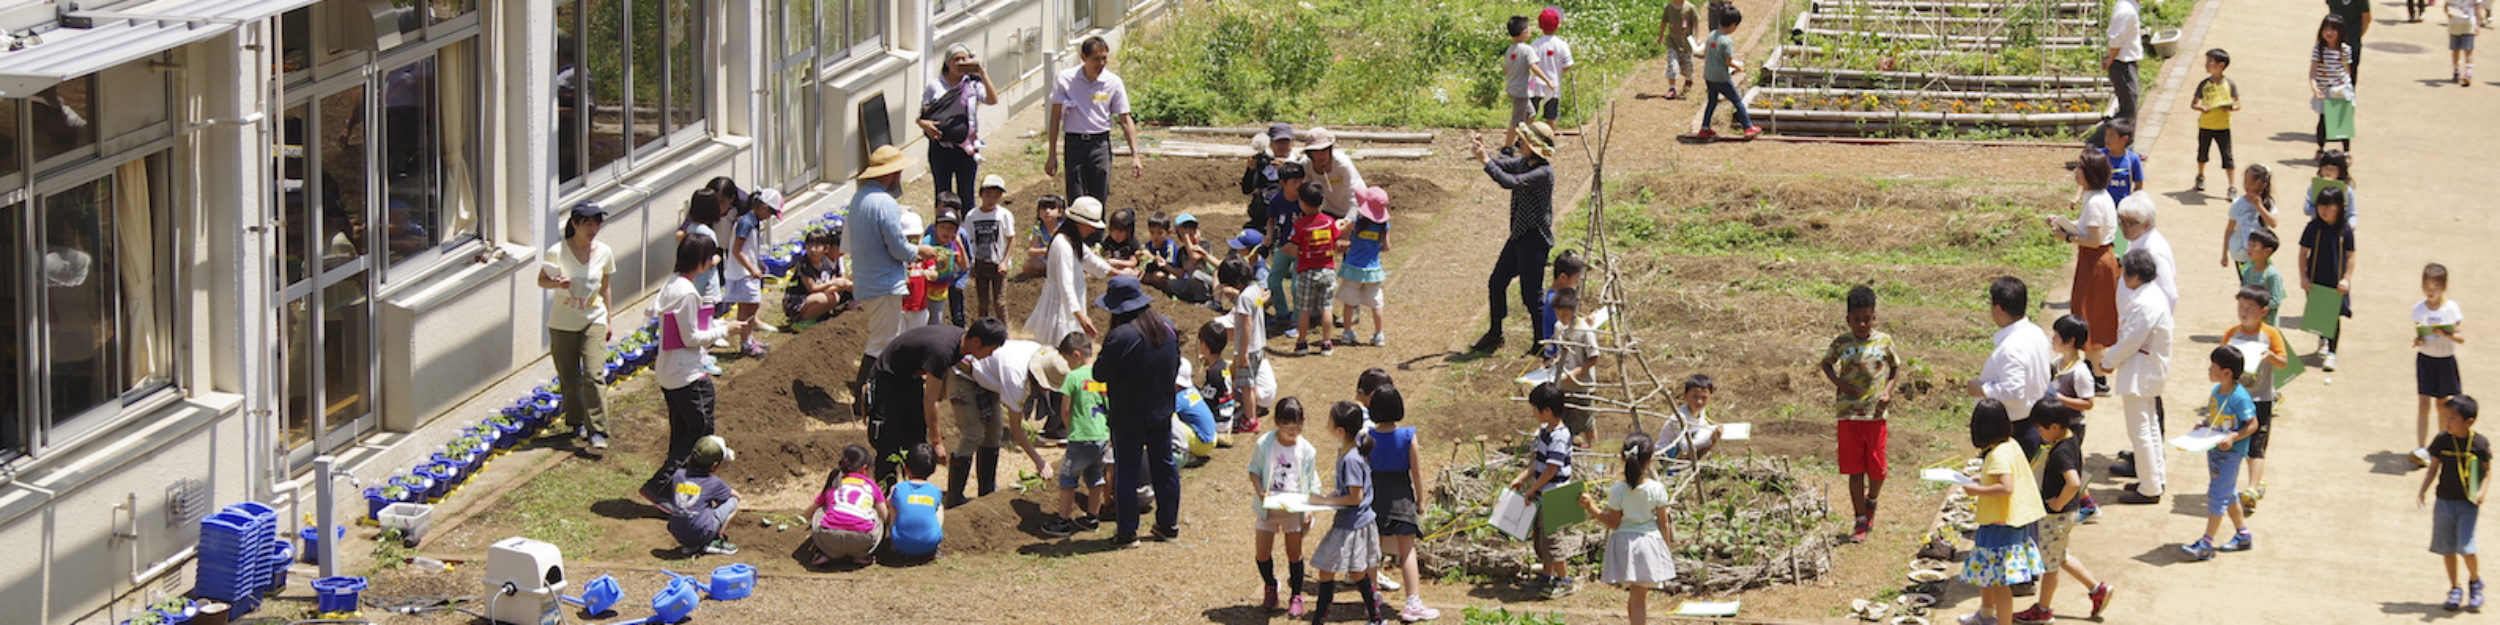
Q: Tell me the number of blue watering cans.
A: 3